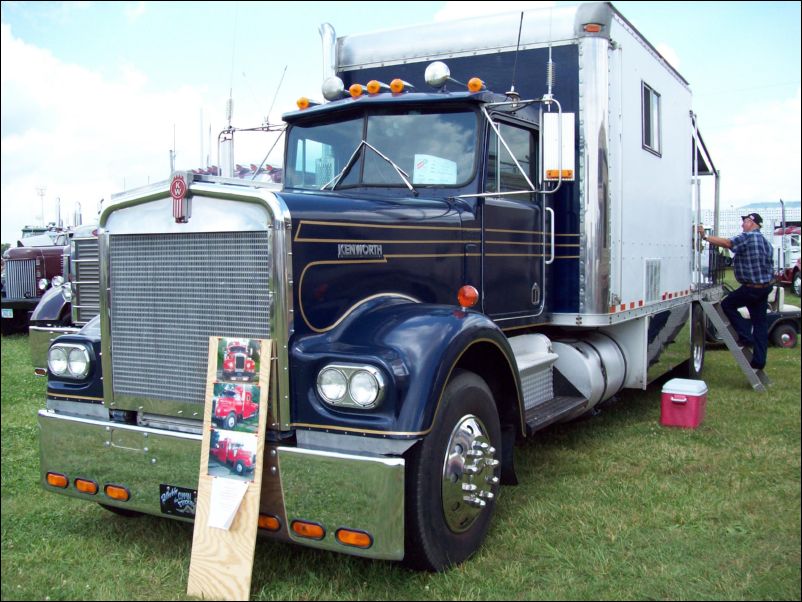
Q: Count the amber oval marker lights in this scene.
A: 6